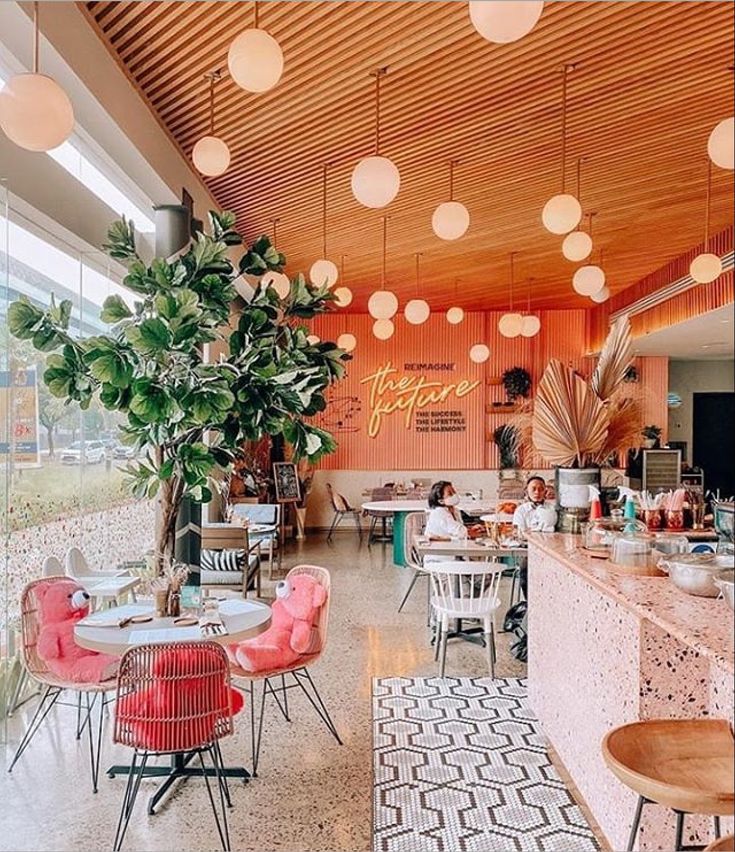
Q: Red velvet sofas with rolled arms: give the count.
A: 0